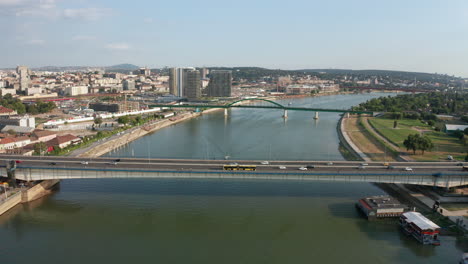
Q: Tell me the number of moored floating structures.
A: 2